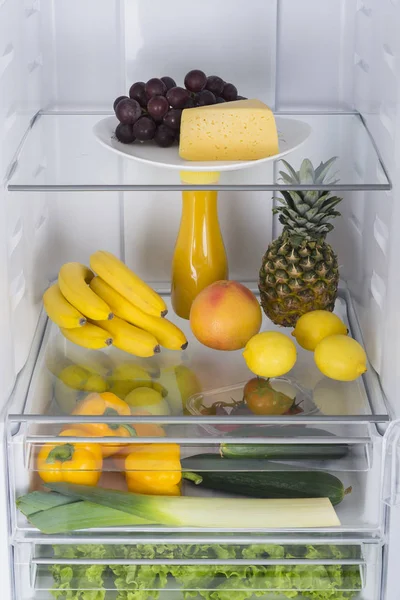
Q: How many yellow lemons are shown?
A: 3